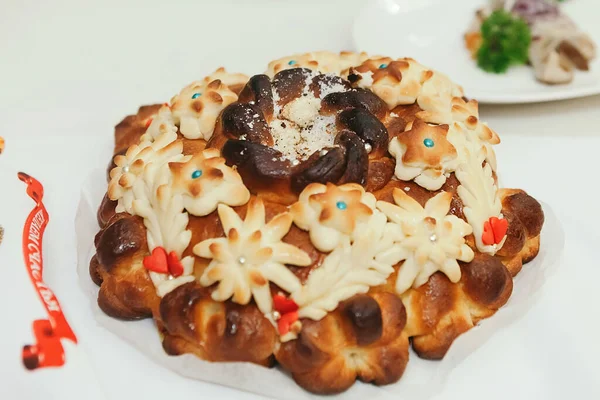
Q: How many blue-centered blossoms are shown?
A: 6